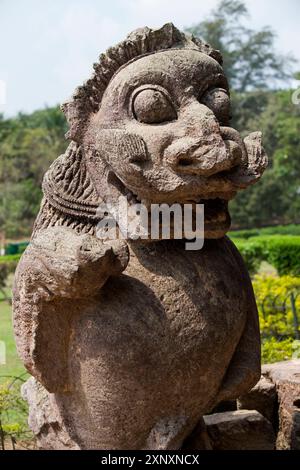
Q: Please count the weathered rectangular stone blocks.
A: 3